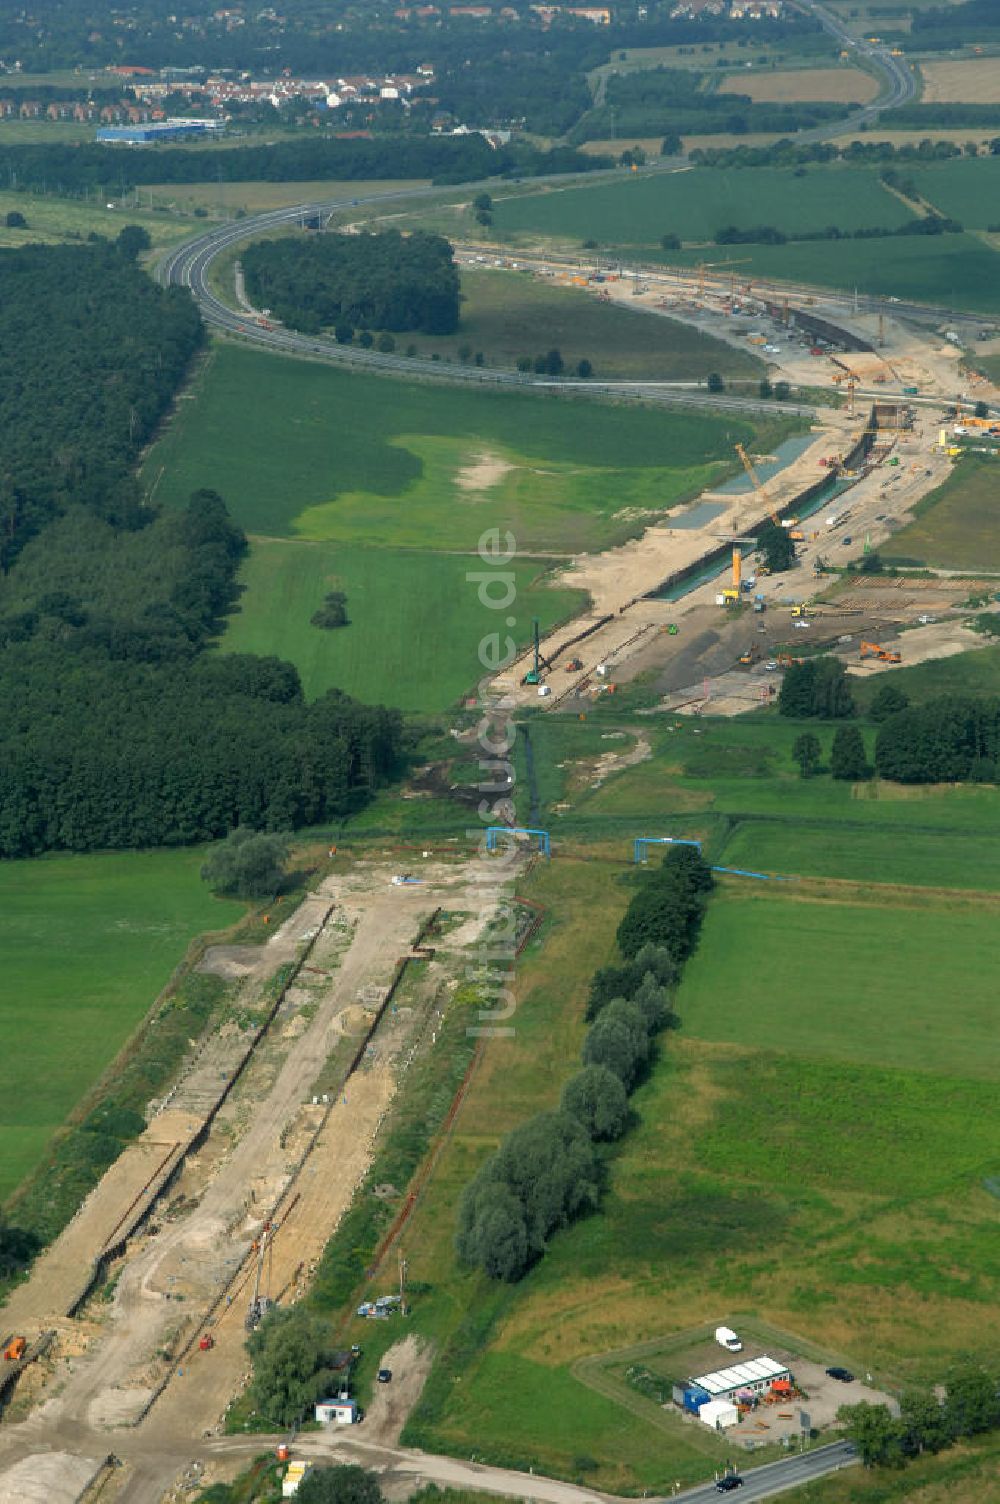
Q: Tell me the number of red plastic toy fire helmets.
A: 0